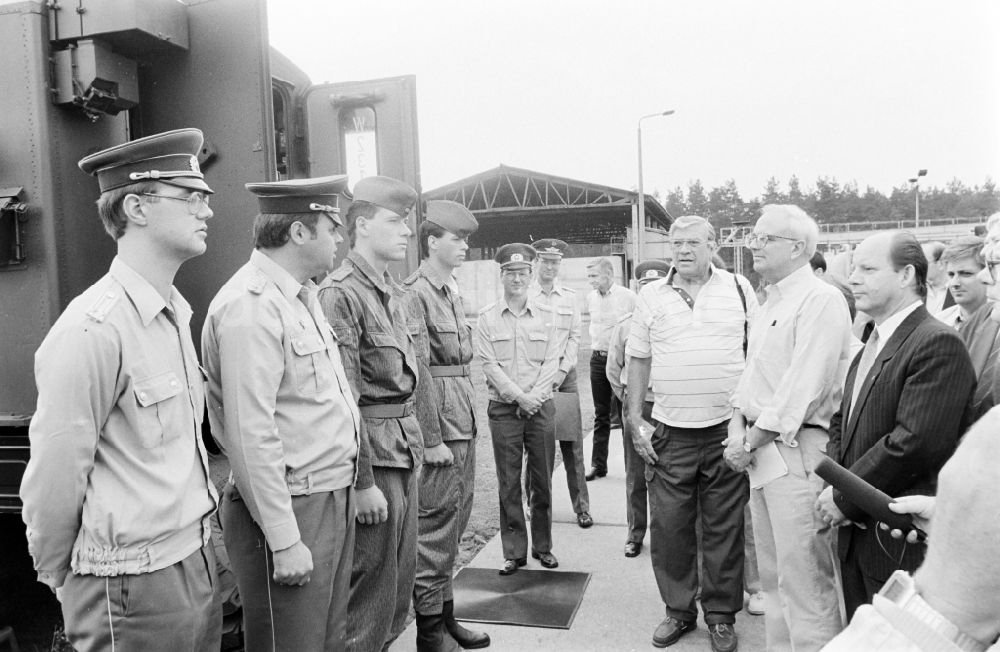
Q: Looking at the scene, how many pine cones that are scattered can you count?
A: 0